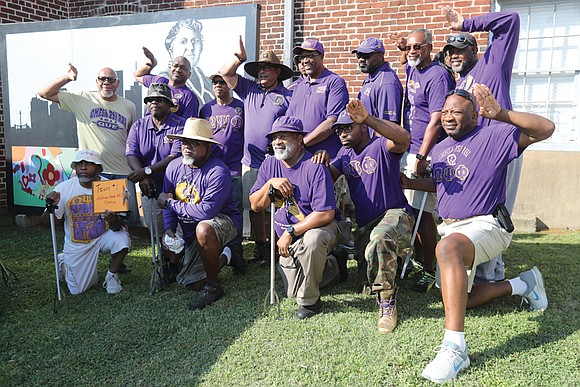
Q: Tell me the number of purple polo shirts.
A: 4